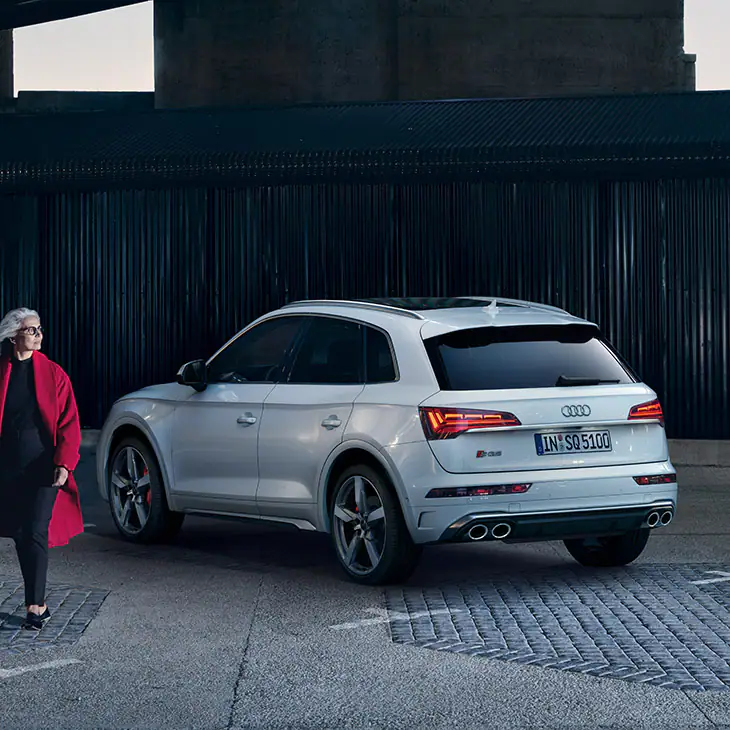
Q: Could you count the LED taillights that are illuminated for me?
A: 2